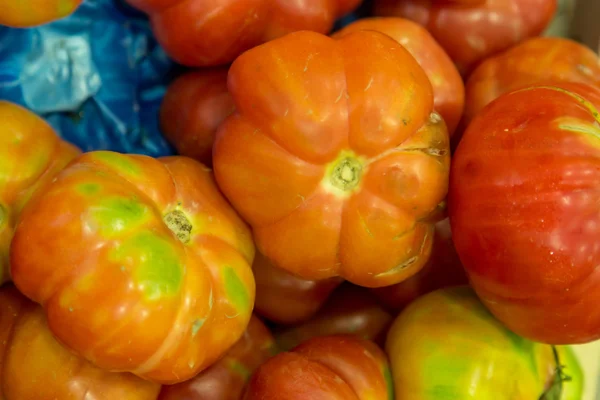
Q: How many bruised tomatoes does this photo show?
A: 1